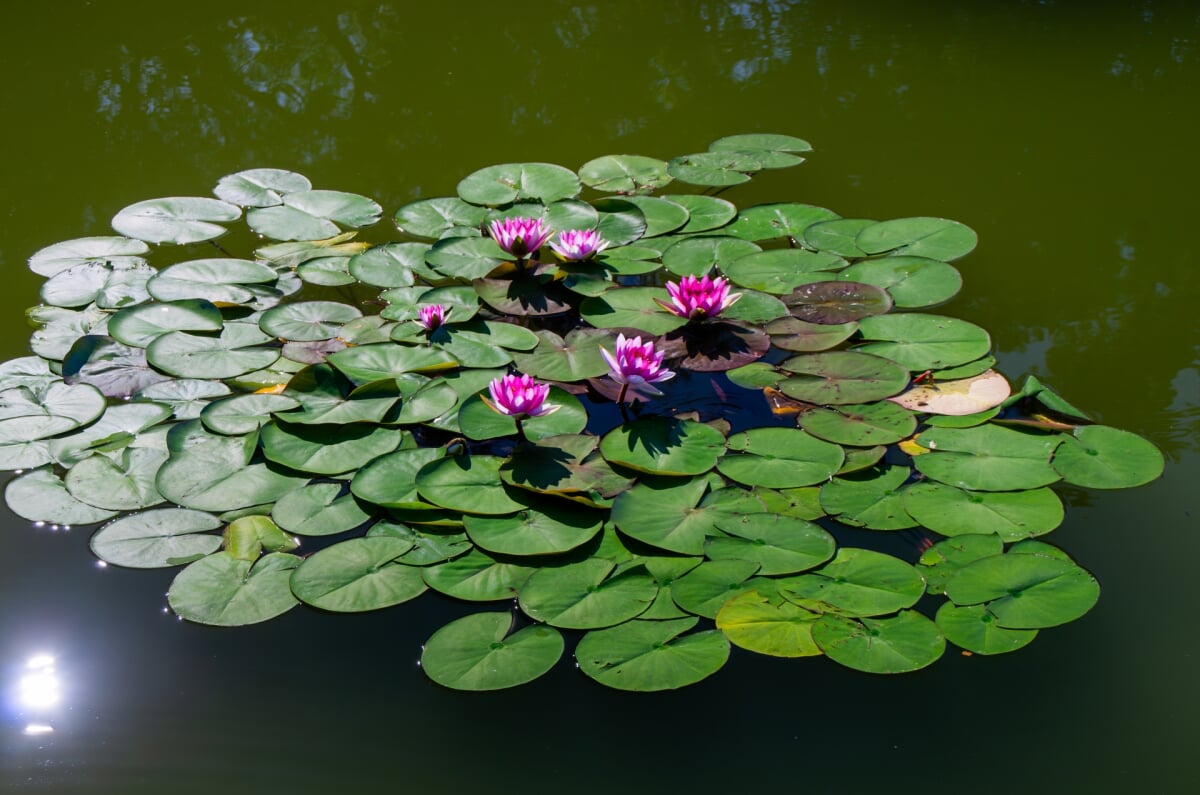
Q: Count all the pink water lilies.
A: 6